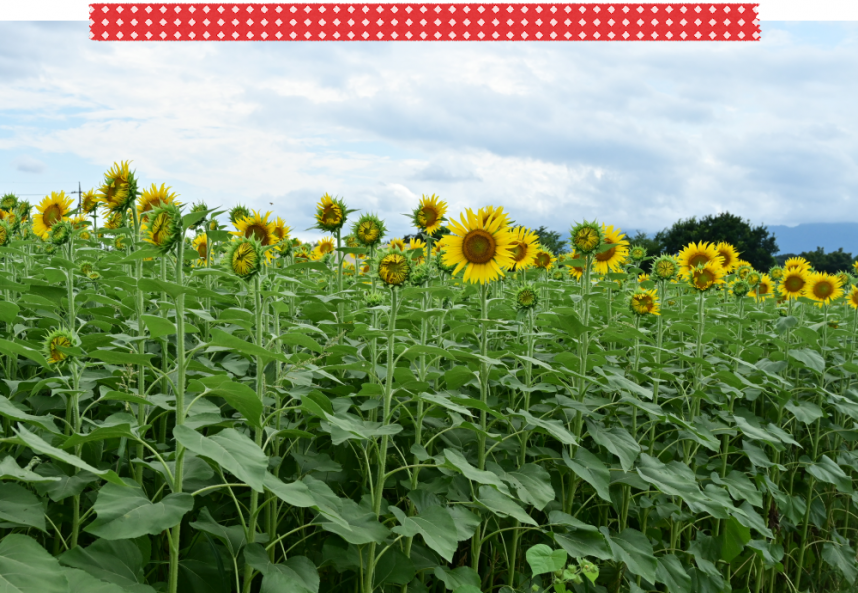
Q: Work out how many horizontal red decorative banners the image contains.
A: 1